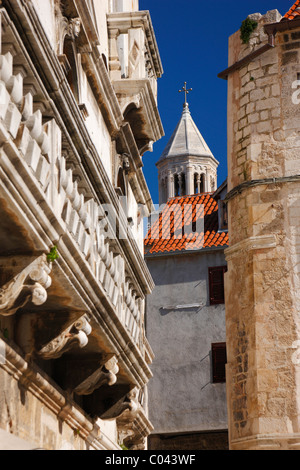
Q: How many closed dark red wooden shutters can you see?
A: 2